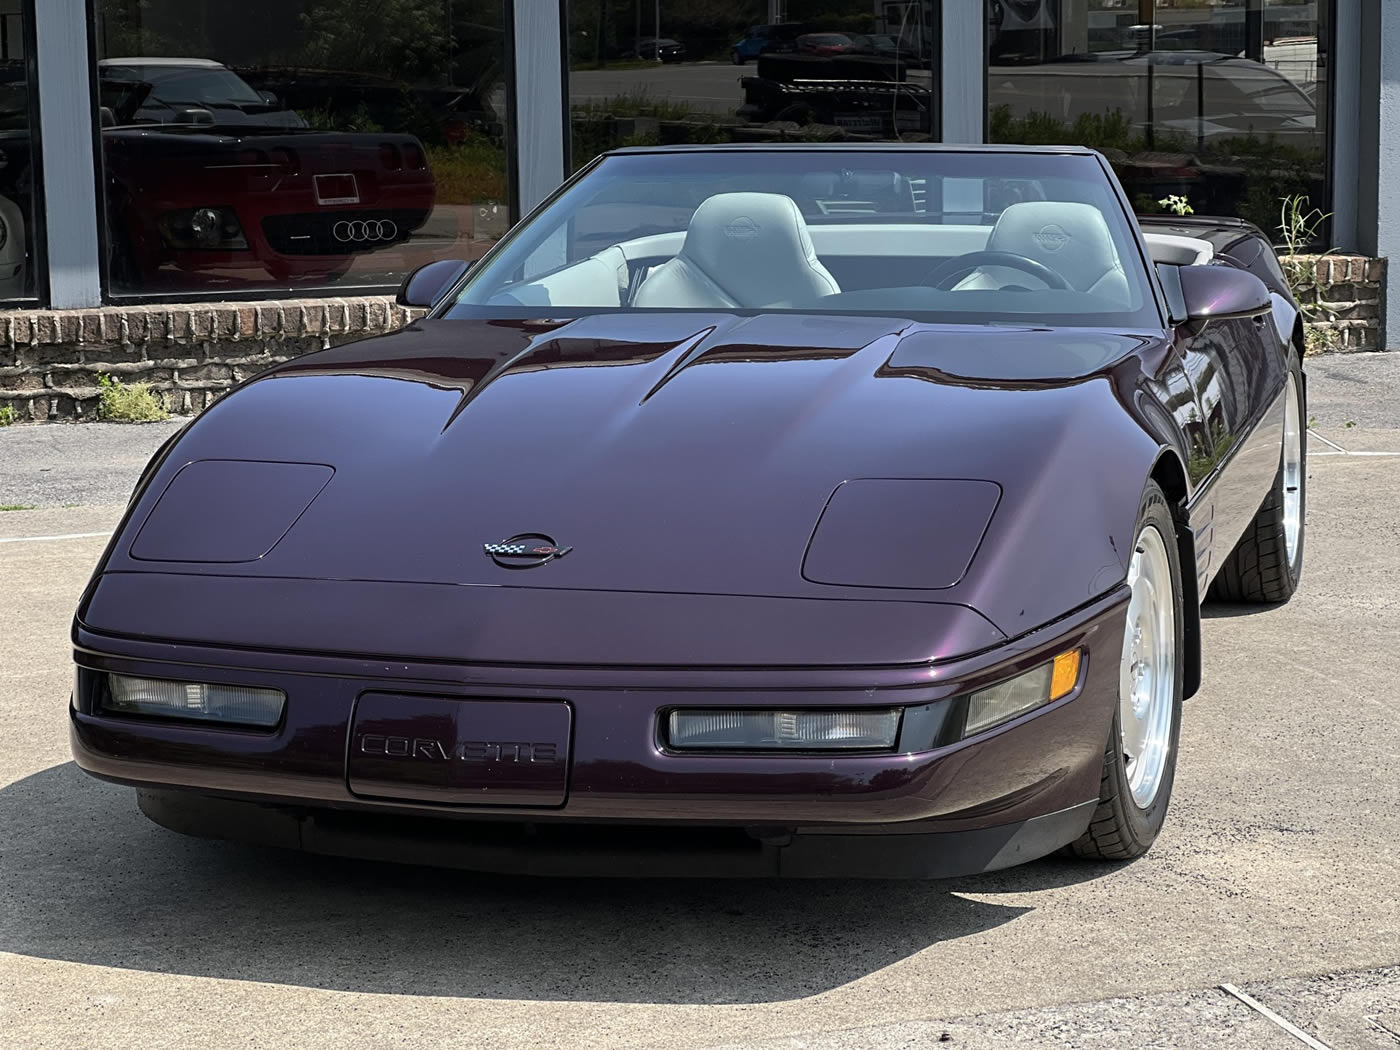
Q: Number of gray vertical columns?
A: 4